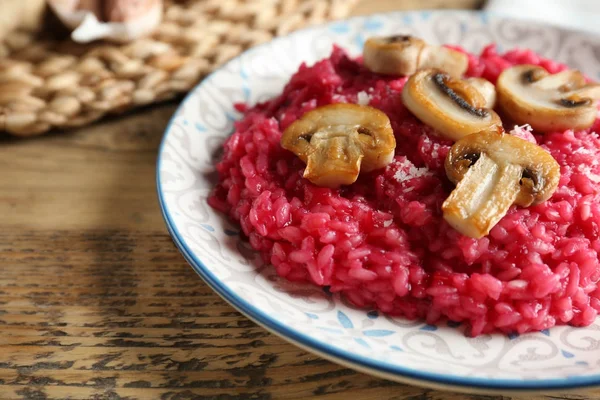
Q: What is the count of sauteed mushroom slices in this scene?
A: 5